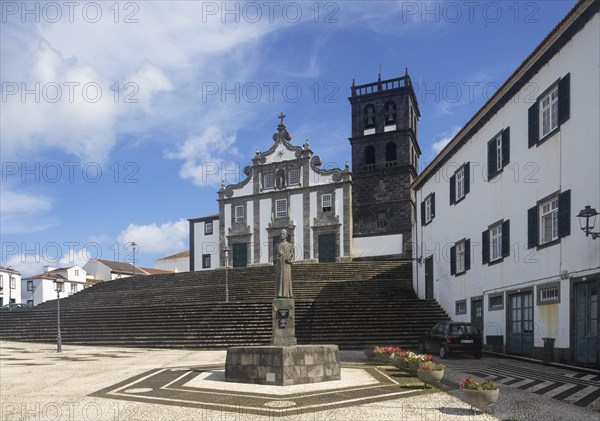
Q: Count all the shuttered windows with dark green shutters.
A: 7